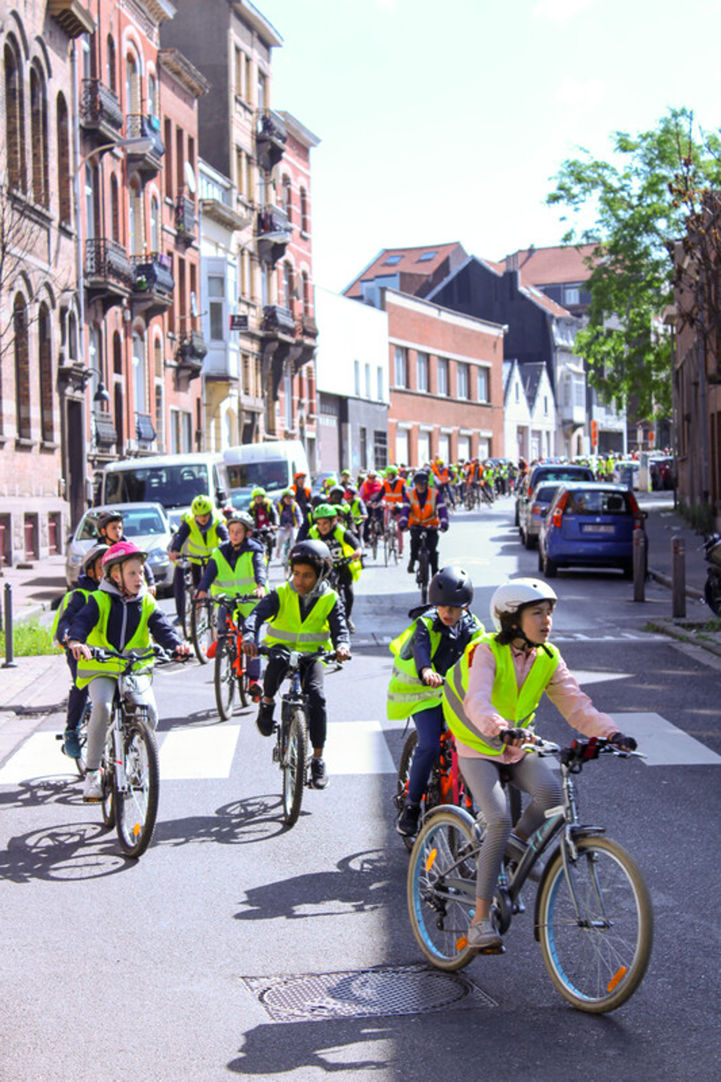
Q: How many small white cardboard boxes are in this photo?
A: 0